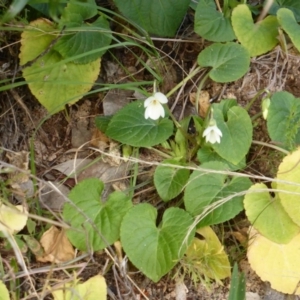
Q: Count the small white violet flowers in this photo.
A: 2